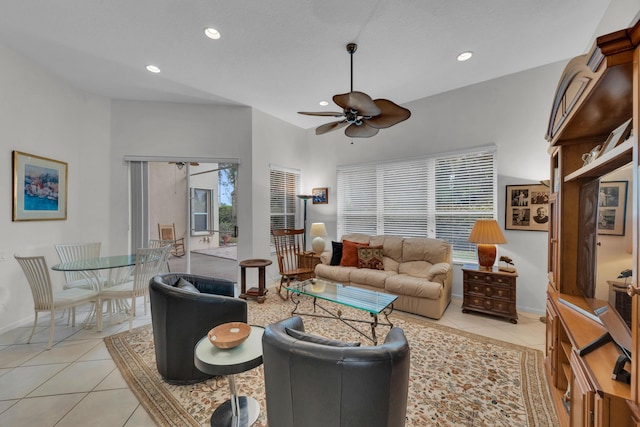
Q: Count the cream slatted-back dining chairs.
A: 4